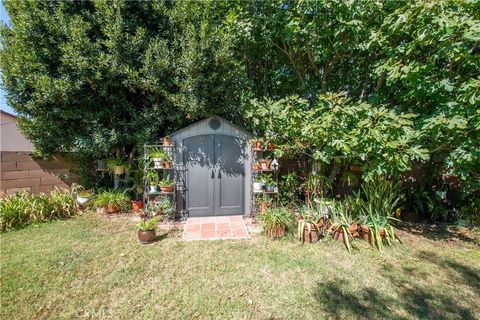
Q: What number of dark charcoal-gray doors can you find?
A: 2